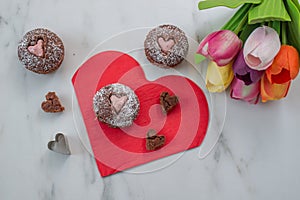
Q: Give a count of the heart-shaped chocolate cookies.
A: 3